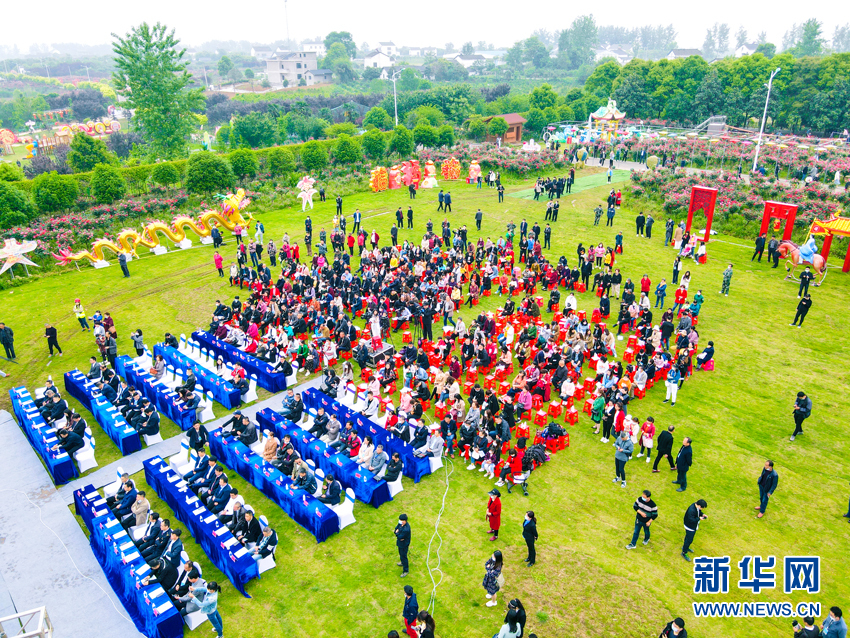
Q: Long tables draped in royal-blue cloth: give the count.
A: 10